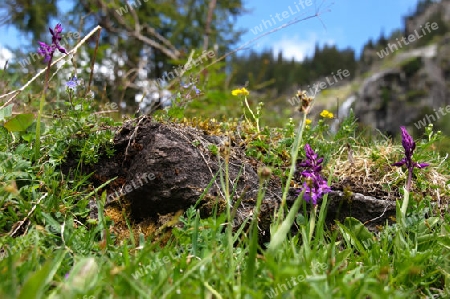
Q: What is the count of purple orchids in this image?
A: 3